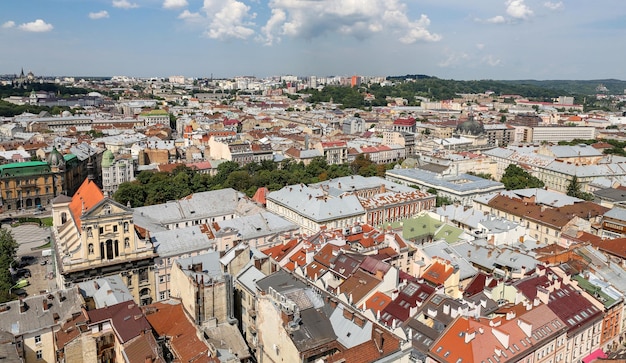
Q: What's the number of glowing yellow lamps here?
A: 0